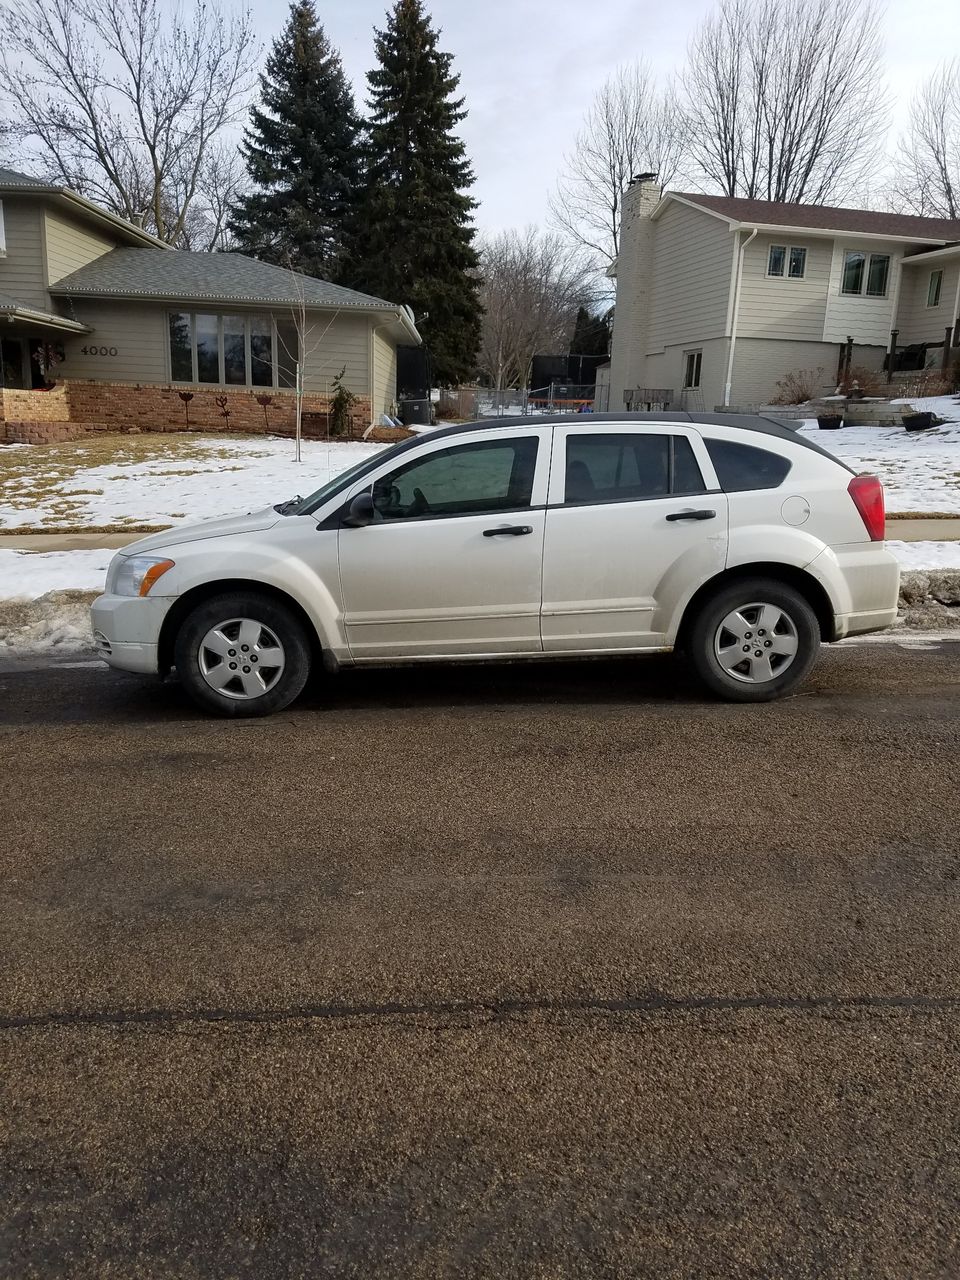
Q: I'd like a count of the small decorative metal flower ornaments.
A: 3